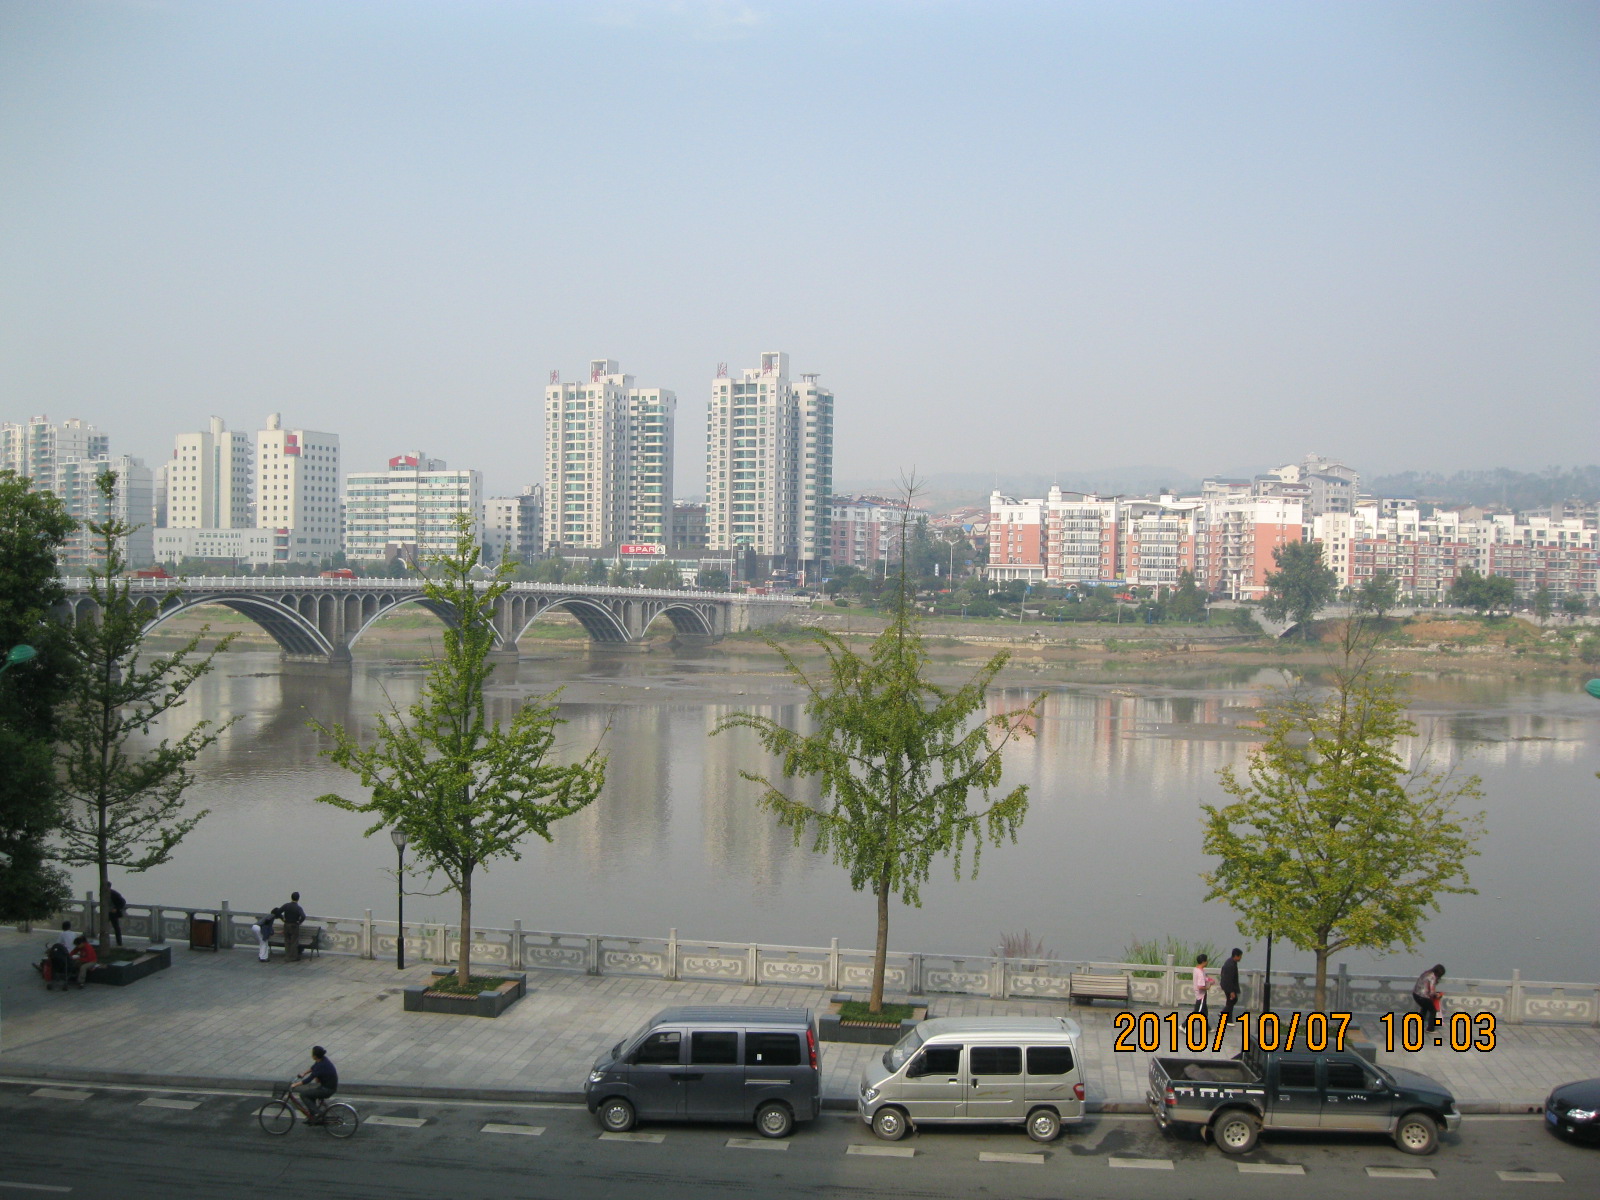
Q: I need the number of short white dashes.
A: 13